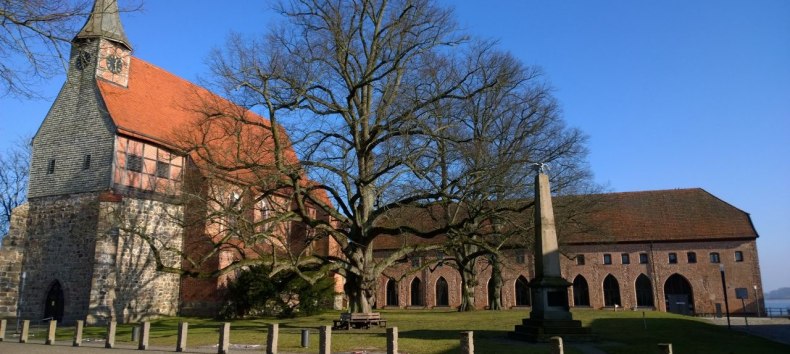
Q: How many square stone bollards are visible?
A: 14